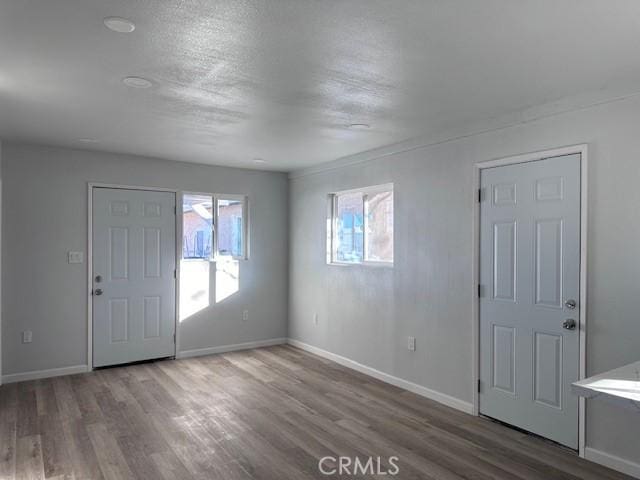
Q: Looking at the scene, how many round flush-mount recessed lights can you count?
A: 5